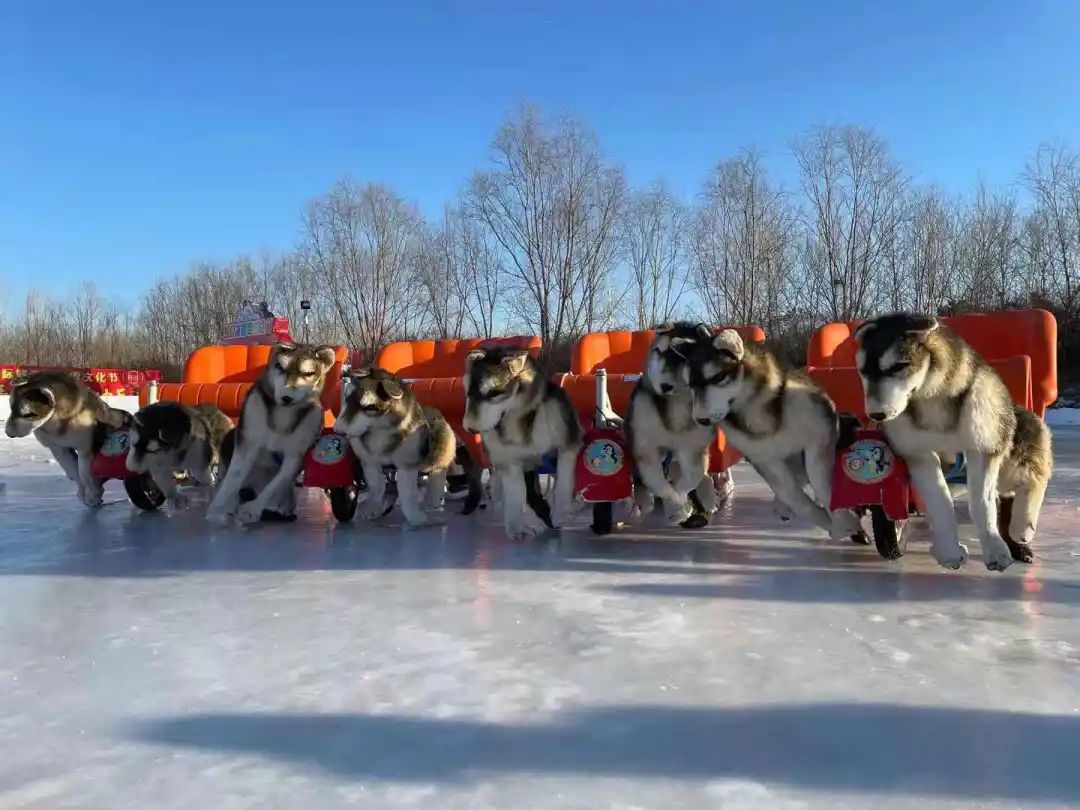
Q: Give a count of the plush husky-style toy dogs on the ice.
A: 8